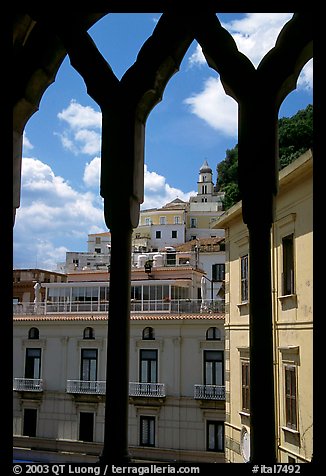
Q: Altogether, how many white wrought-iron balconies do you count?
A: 4